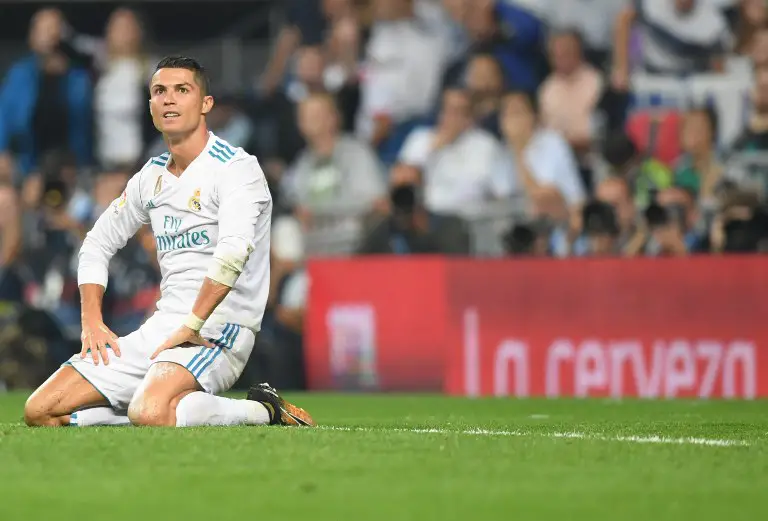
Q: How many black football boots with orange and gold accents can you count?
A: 1